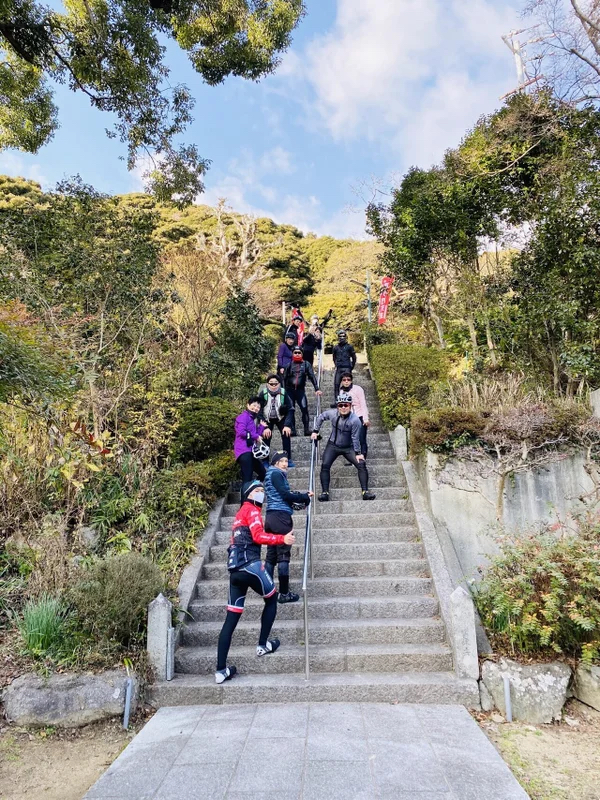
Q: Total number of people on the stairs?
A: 12